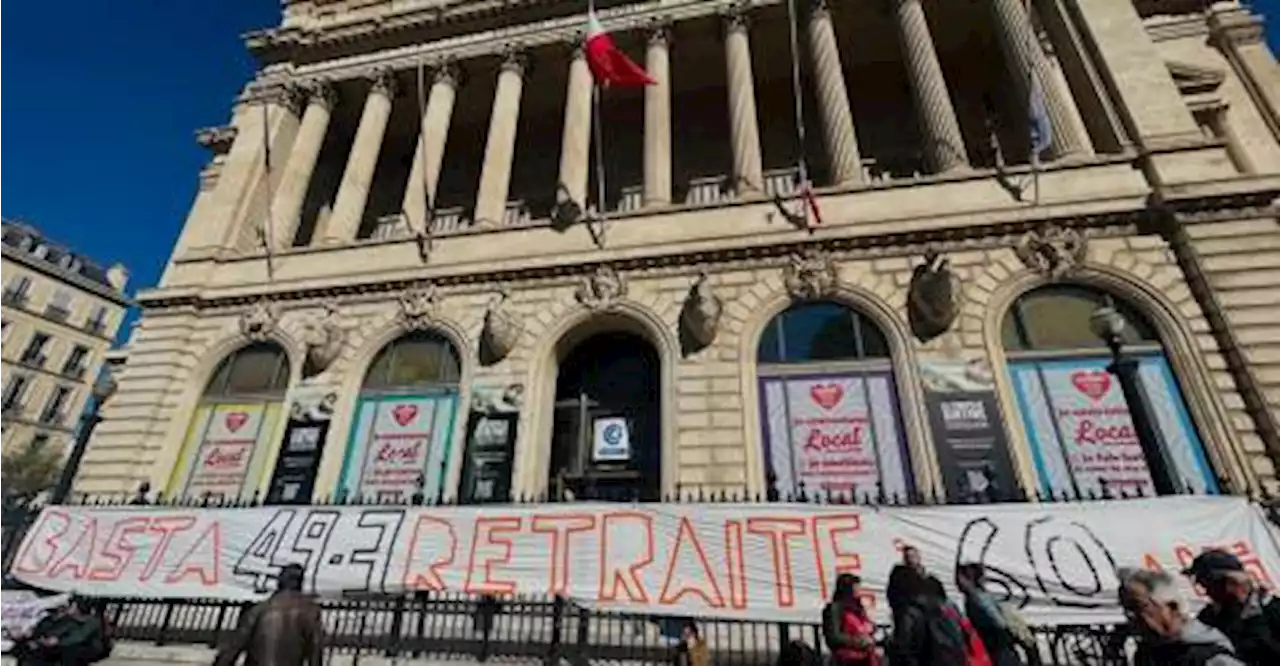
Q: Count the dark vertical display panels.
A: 3